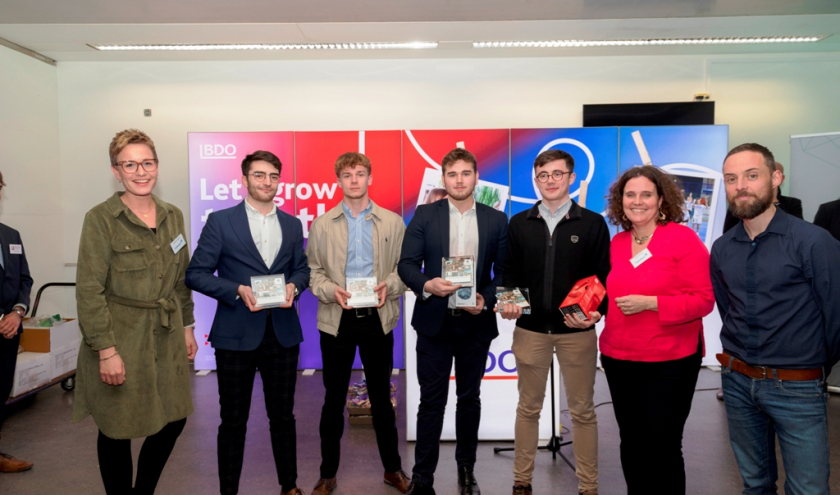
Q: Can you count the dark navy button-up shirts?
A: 1